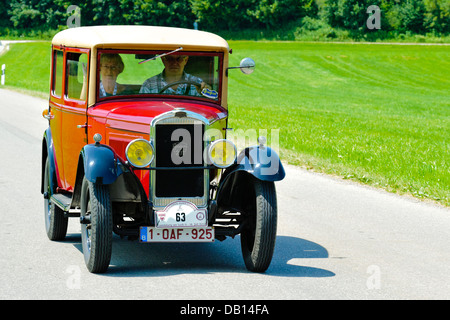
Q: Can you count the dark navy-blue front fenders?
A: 2